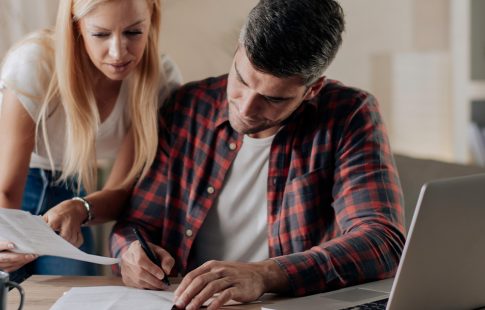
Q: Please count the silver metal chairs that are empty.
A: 0